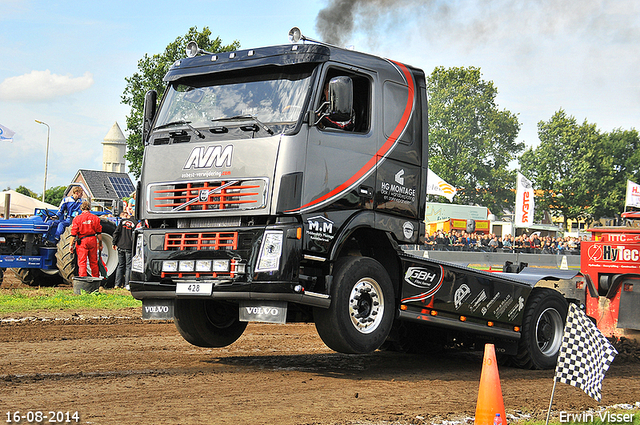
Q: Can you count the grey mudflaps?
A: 2